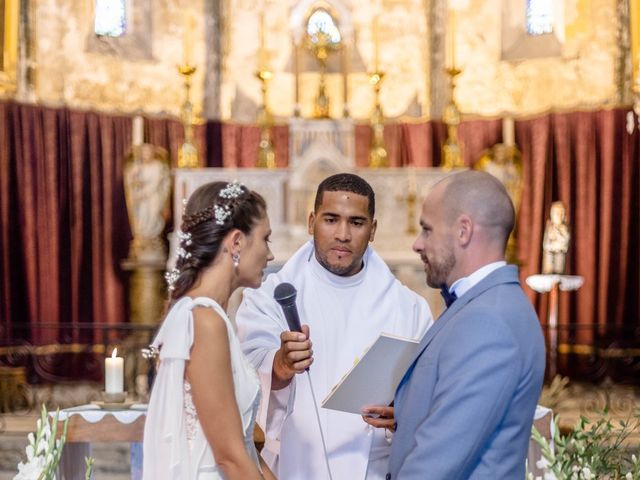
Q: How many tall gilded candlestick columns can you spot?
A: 4